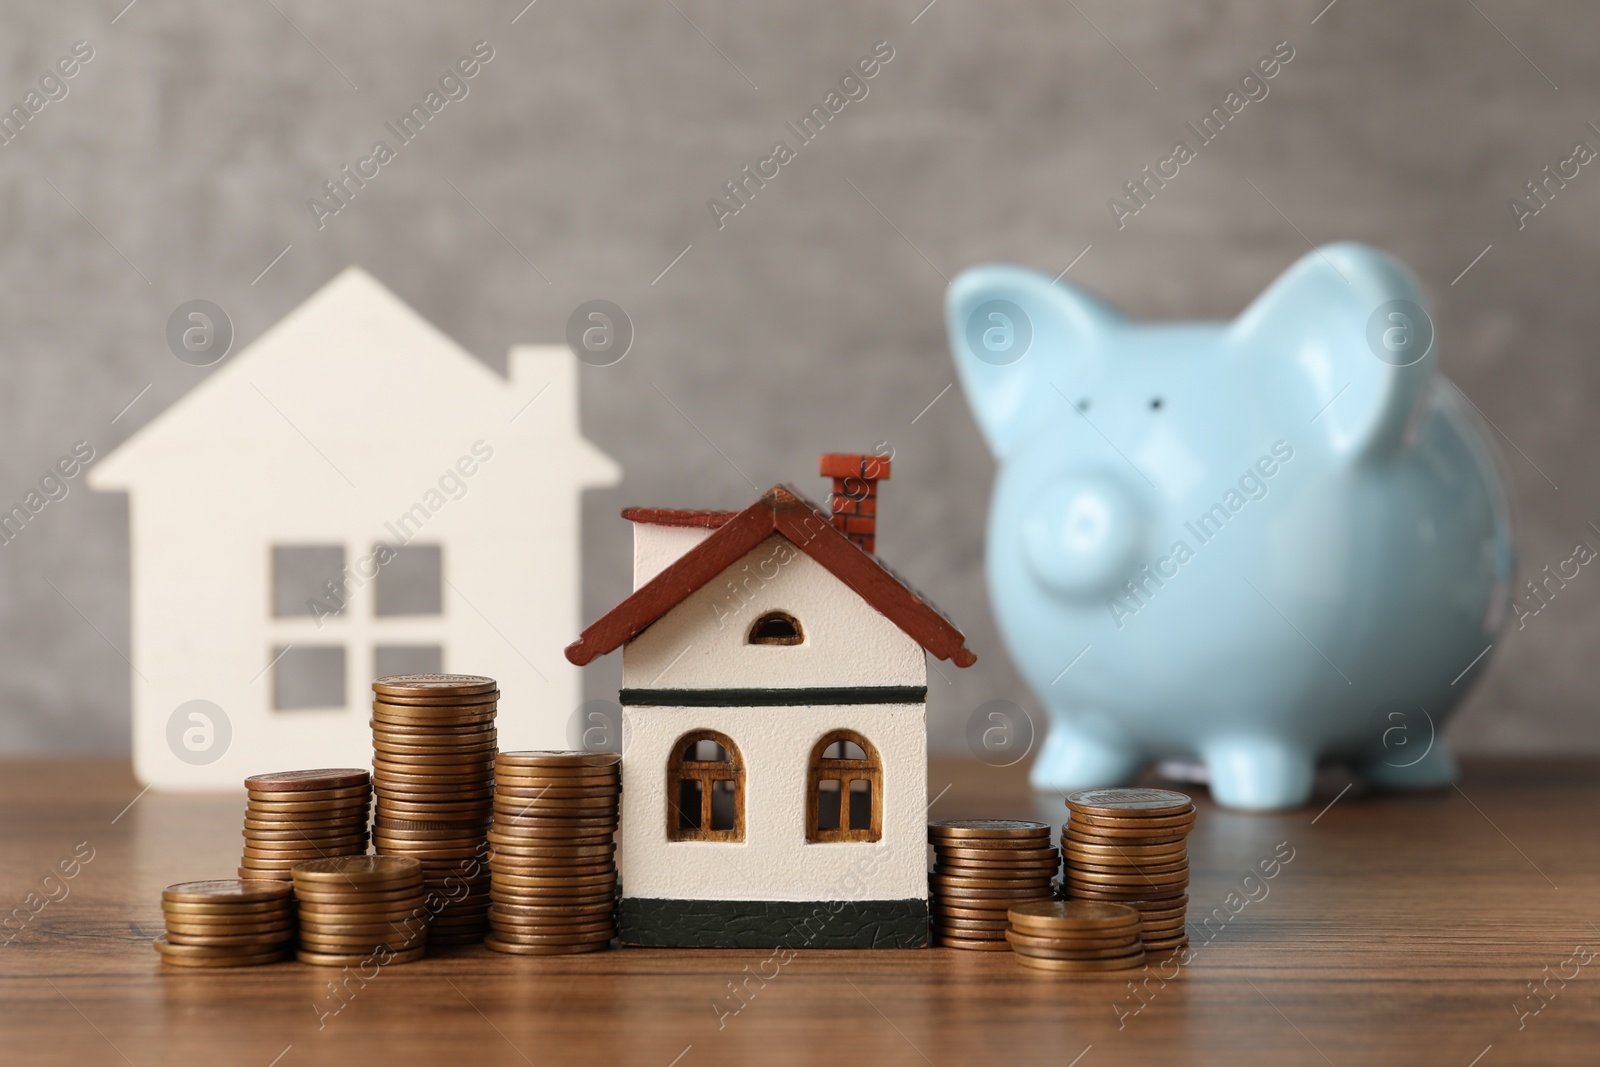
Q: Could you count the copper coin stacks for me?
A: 8